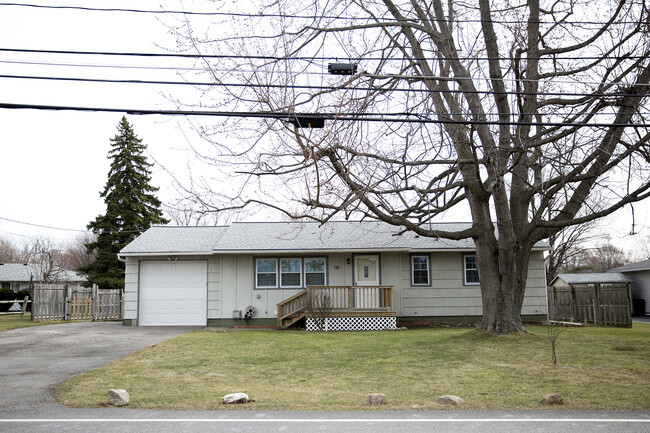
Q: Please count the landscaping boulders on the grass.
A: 5